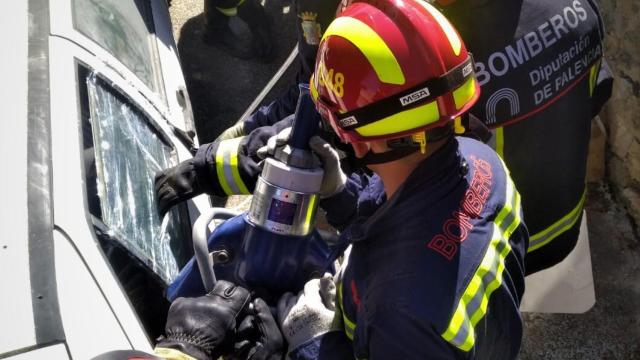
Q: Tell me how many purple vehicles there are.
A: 0